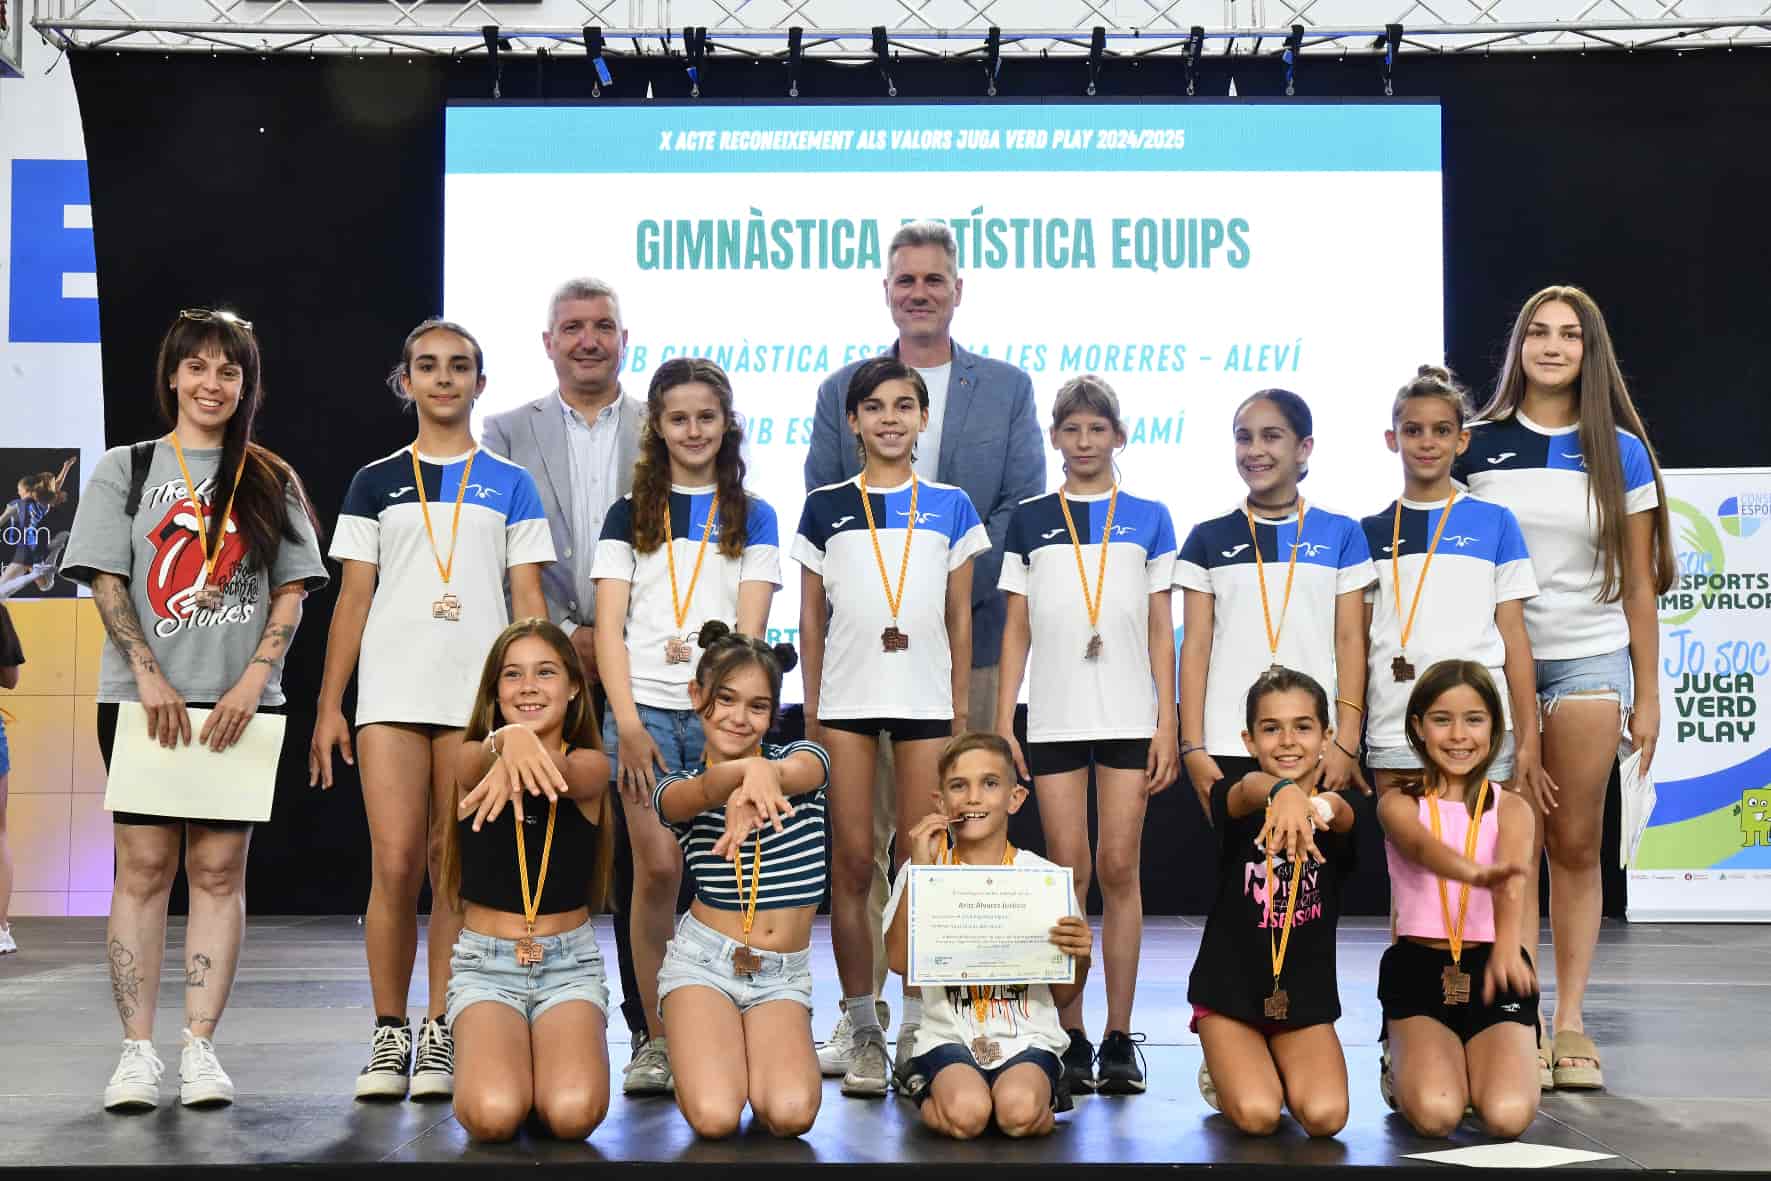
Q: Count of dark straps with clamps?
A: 10